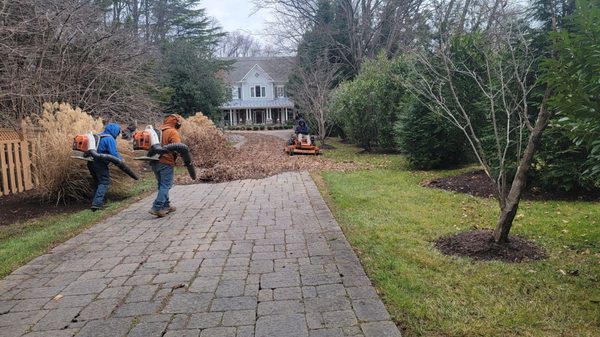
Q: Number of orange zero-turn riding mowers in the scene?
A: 1